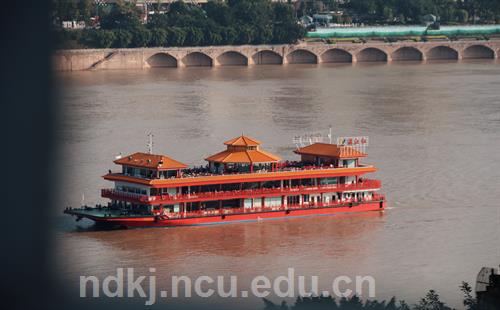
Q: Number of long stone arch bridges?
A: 1